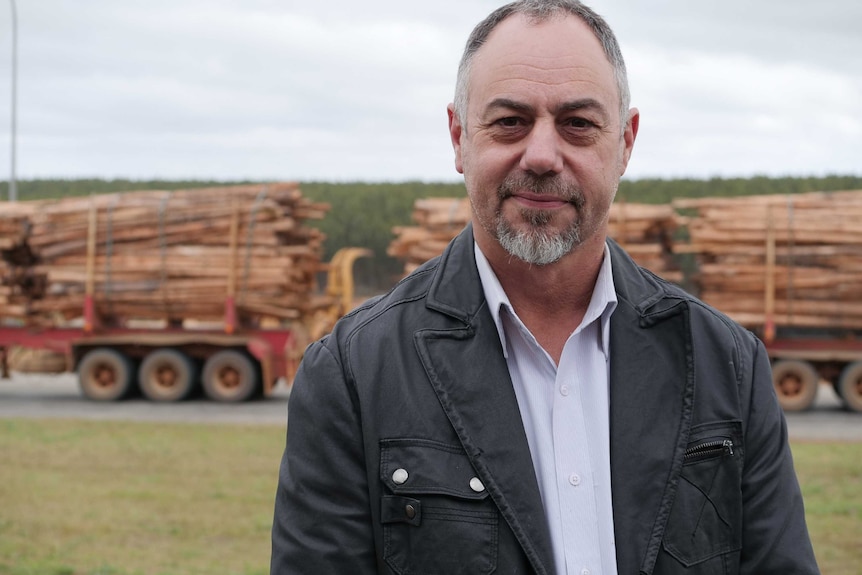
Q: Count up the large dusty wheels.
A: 5